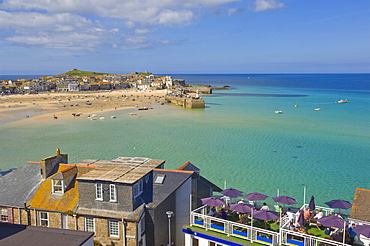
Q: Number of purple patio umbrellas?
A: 11